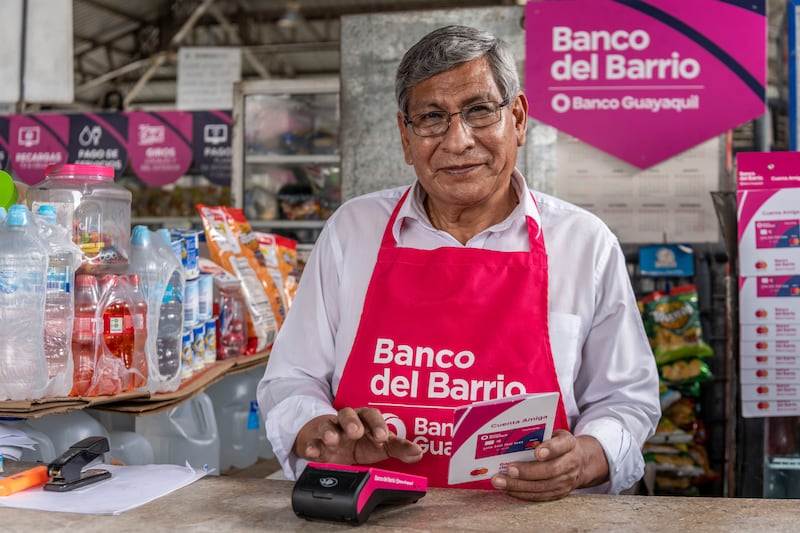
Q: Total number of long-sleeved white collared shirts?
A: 1